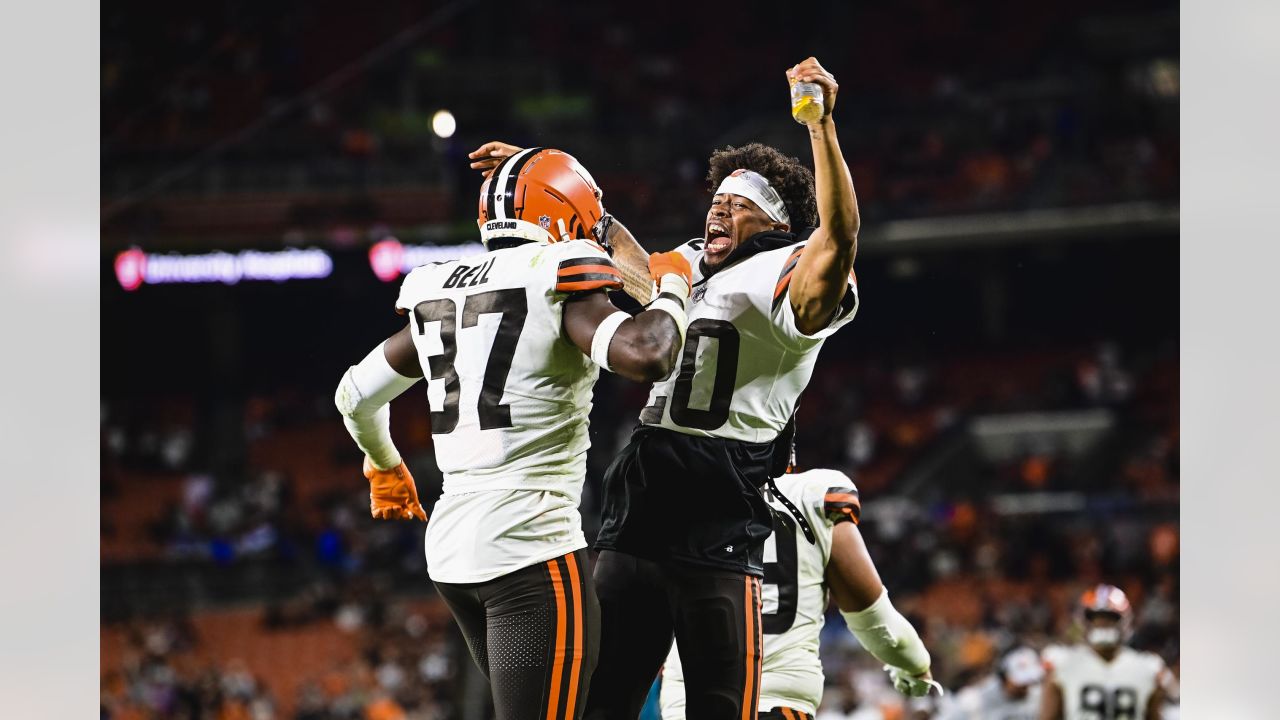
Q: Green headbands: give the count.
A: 0